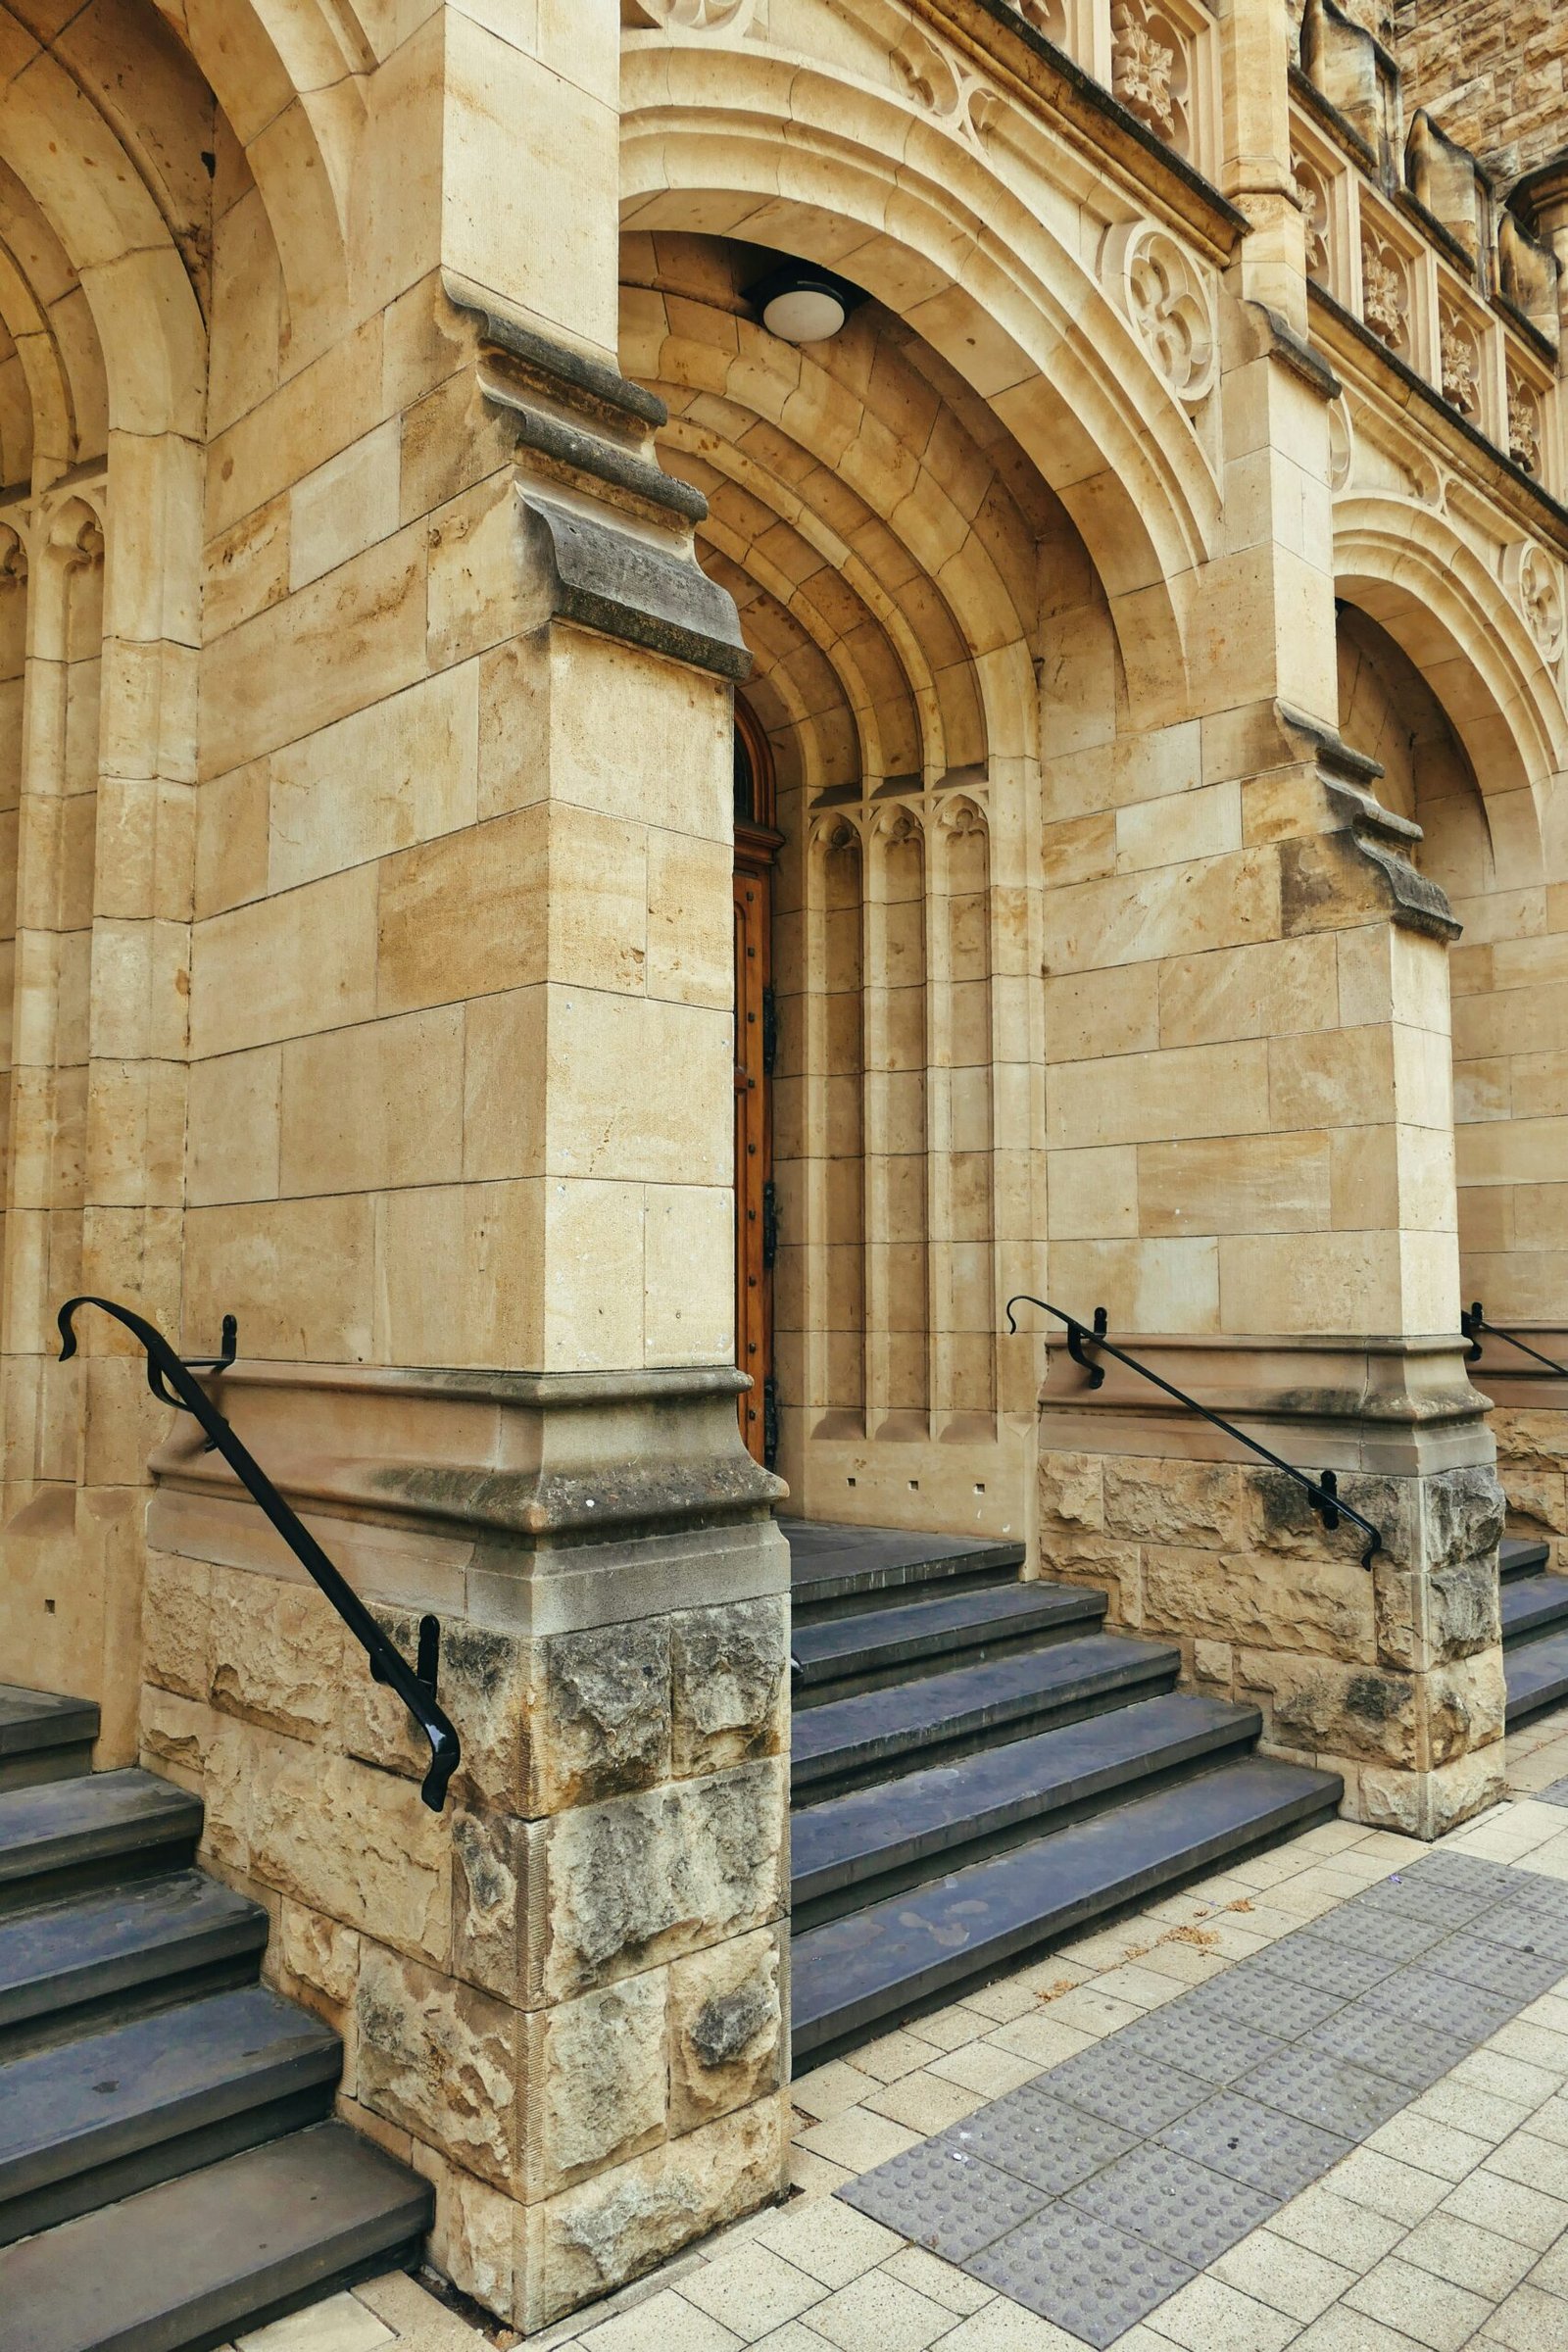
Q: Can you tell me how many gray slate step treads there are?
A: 13